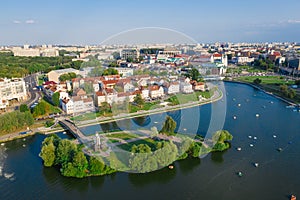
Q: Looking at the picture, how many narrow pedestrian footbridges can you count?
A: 1